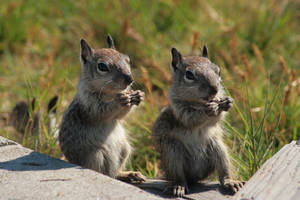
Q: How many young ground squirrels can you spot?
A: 2